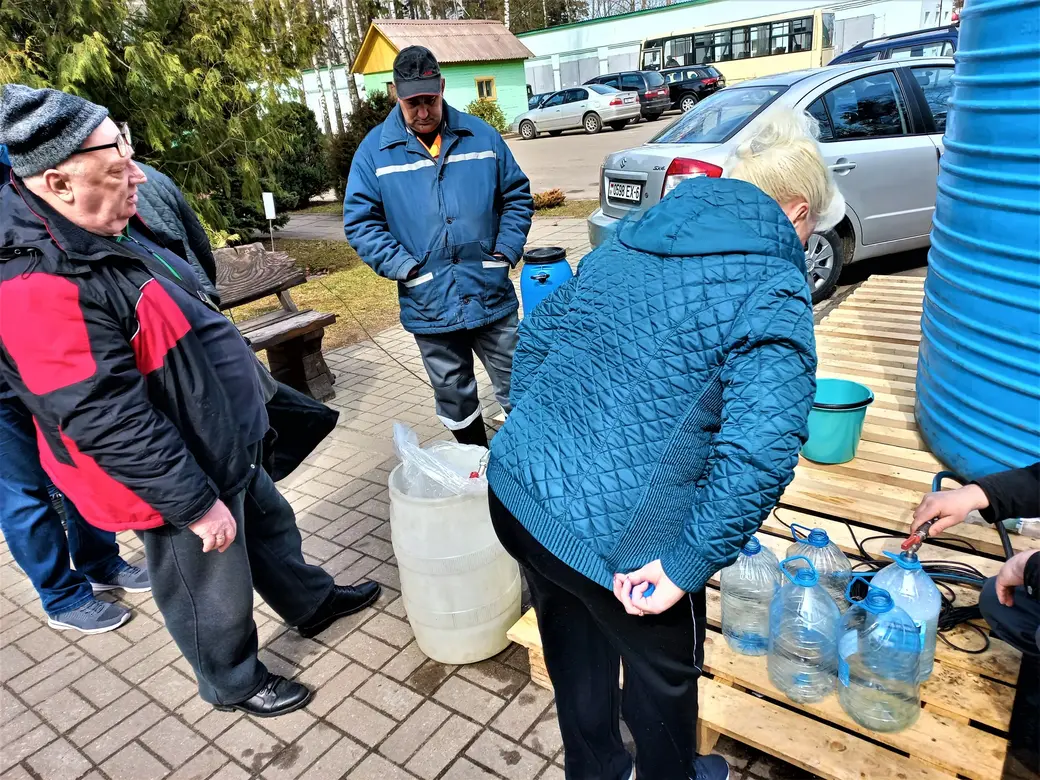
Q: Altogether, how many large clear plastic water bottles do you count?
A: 5